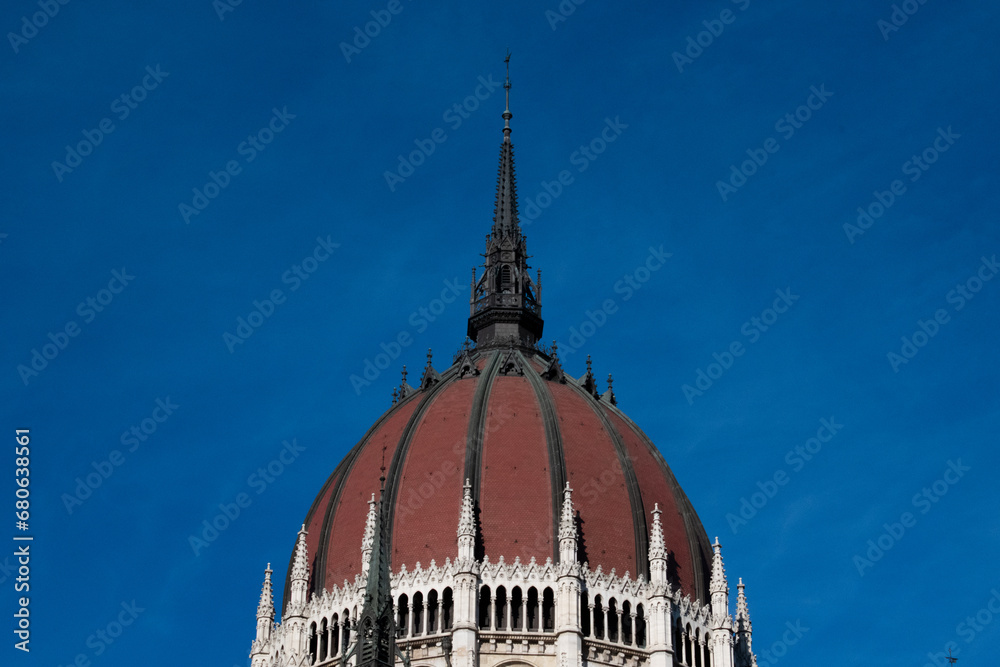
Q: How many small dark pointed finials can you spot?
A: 8